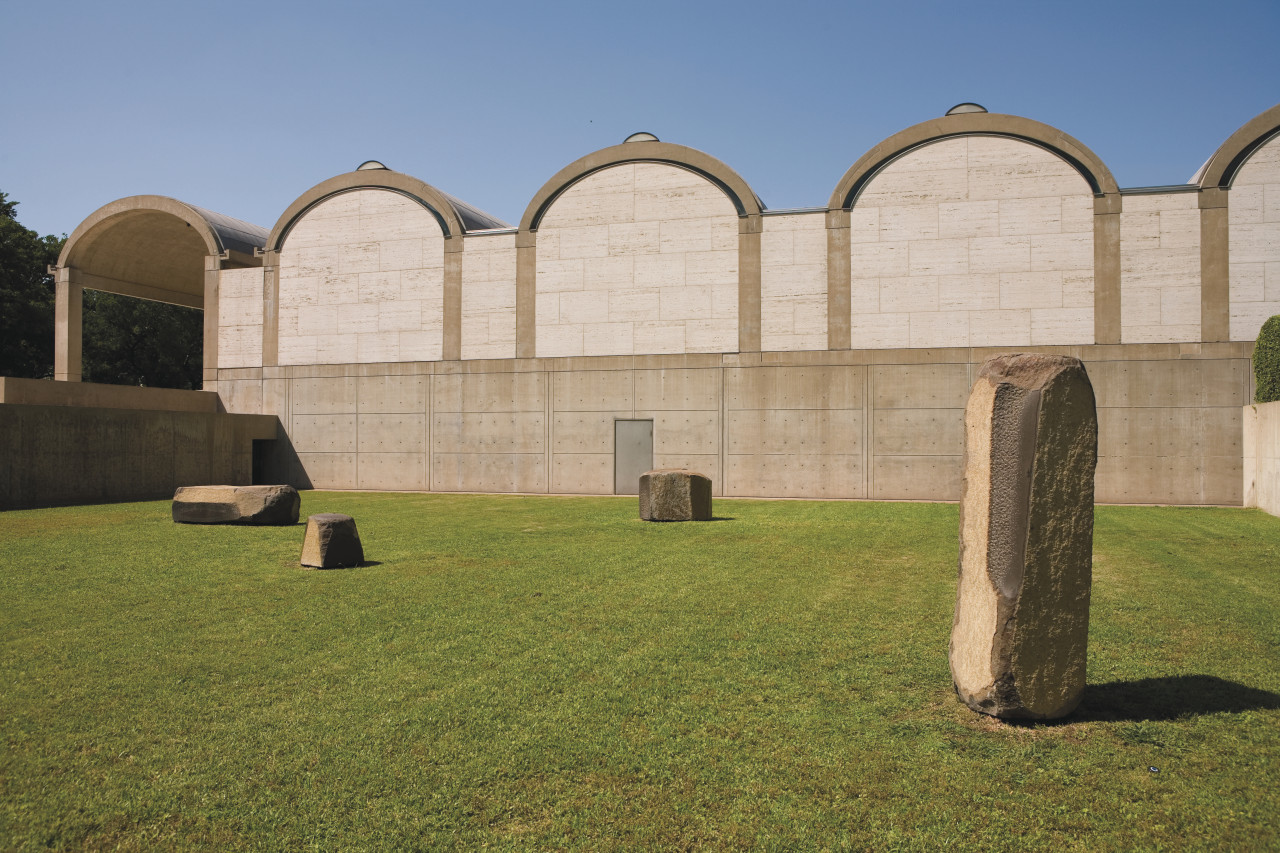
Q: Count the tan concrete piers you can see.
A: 9